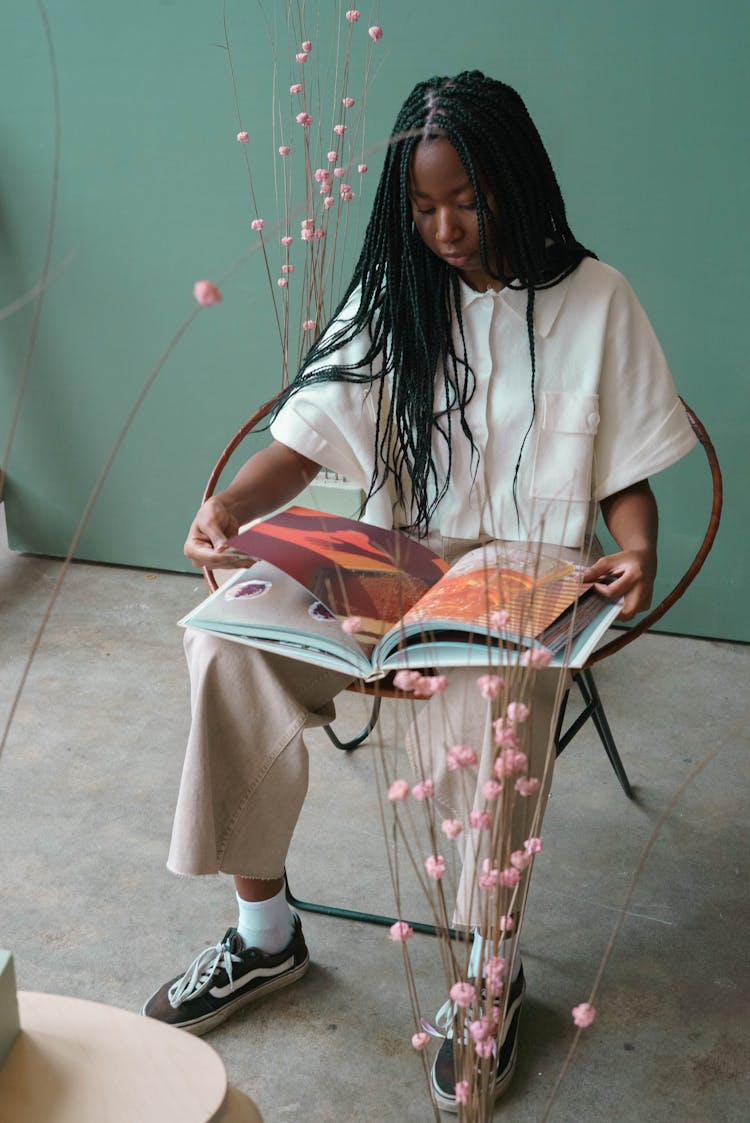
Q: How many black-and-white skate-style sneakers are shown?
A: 2